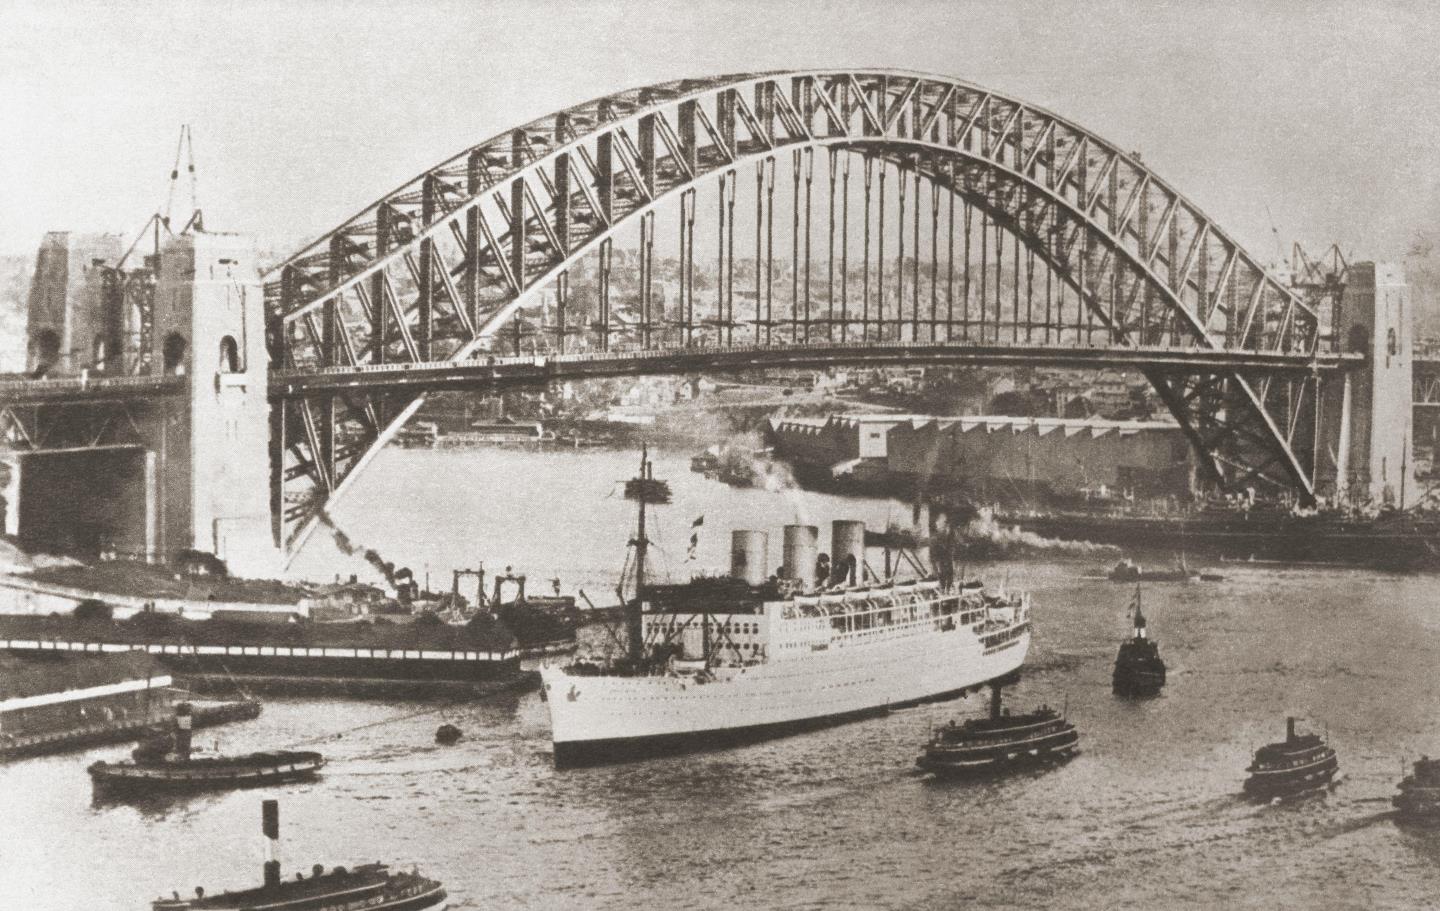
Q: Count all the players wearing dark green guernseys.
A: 0